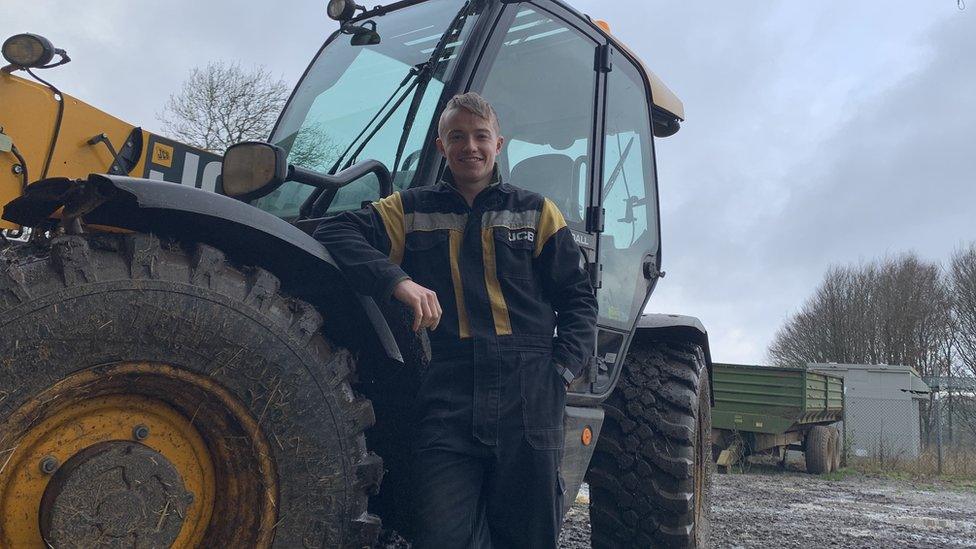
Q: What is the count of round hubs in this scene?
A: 1